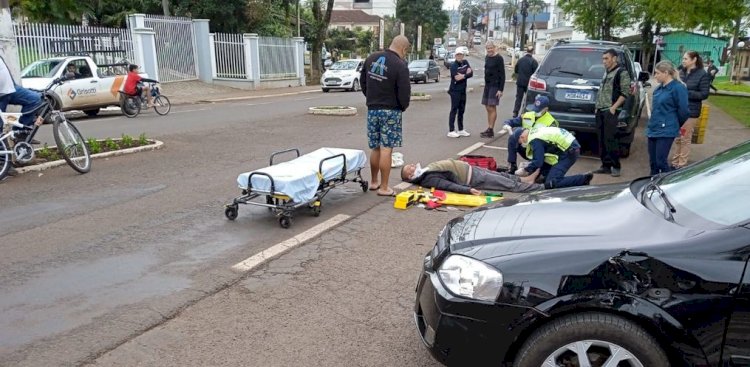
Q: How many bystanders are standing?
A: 7